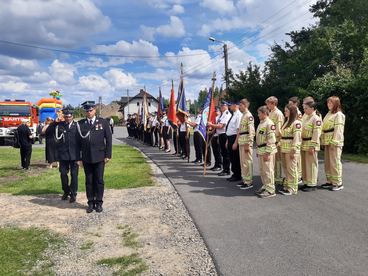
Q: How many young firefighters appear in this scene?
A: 8